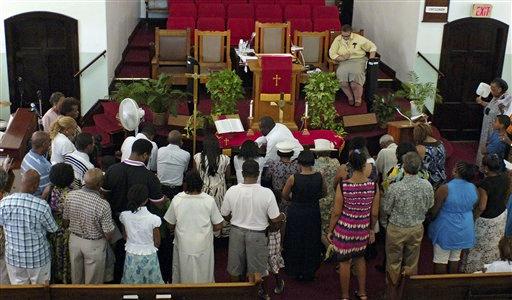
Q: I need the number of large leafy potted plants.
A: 4